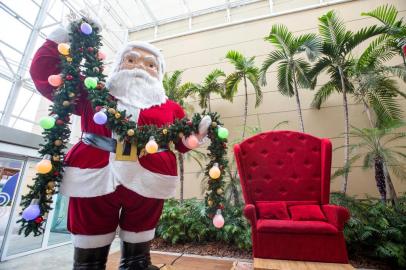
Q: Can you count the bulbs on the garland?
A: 14